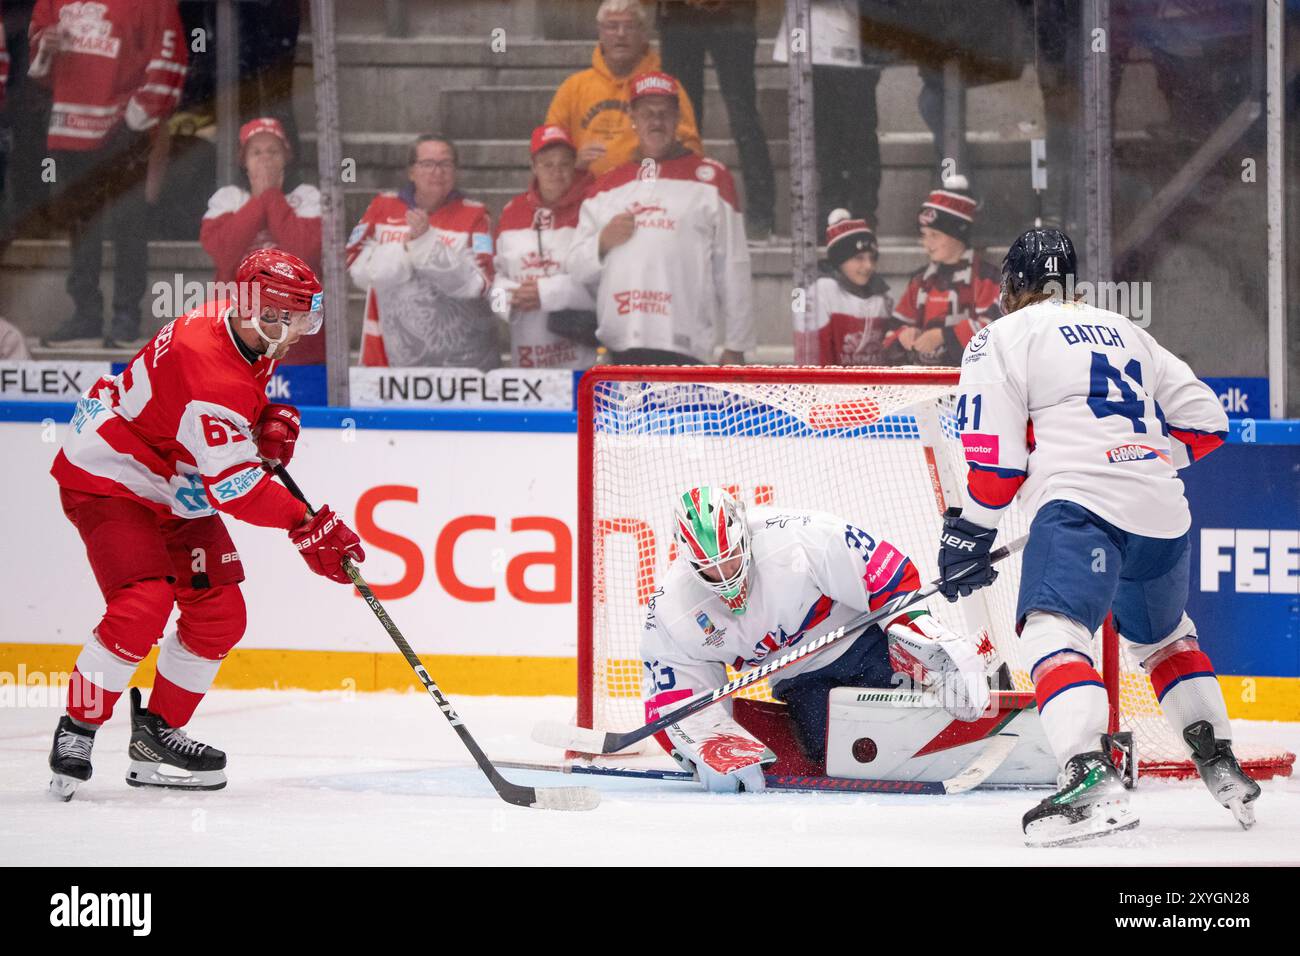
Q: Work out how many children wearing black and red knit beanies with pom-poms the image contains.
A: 2